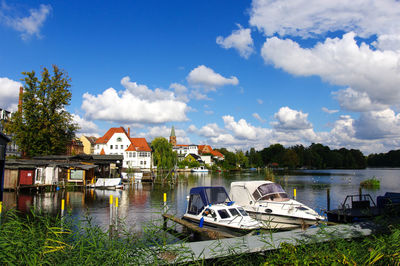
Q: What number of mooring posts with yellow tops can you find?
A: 6